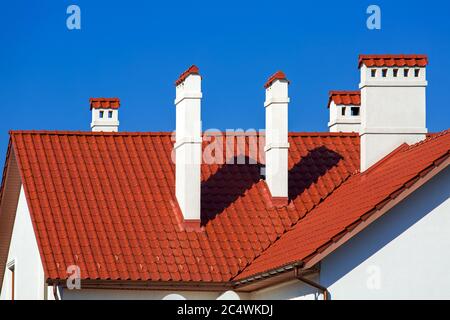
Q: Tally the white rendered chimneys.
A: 5